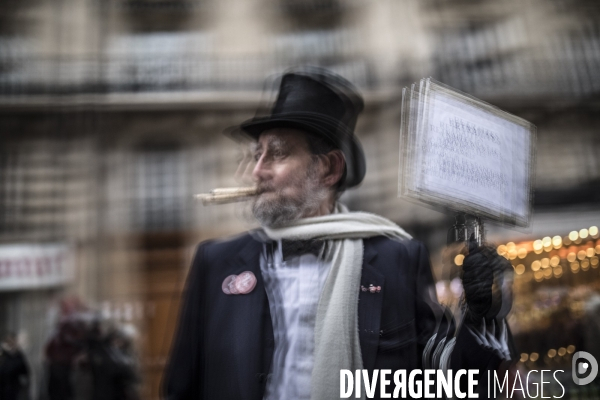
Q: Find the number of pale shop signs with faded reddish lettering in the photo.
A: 1